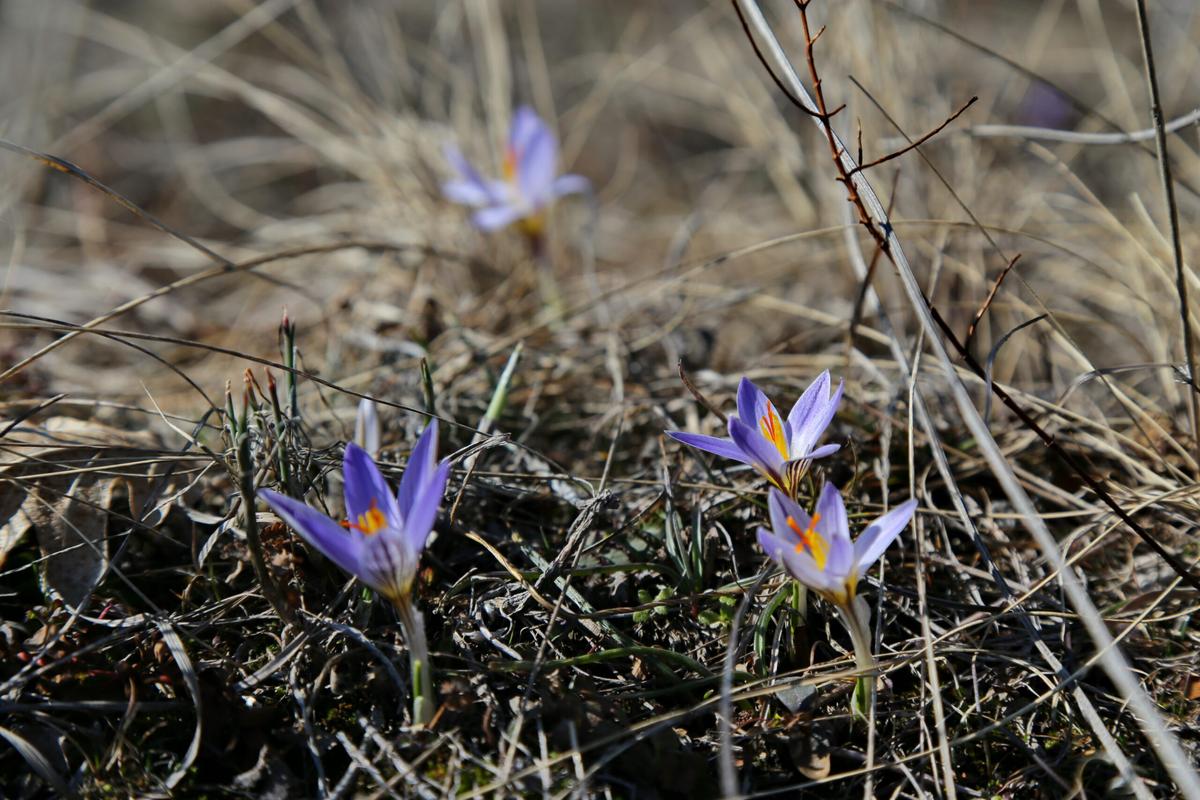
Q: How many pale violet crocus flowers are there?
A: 4